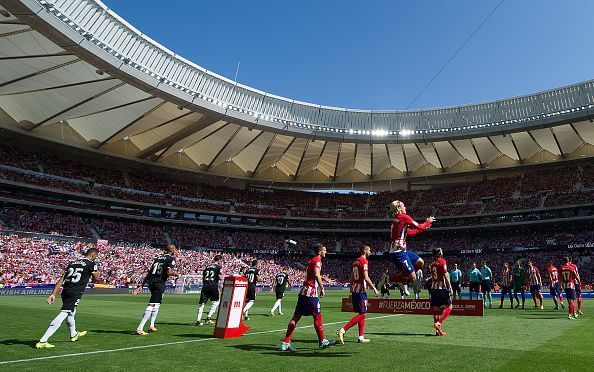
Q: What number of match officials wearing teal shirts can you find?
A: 3